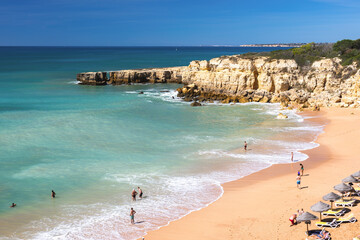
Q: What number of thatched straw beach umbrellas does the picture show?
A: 6